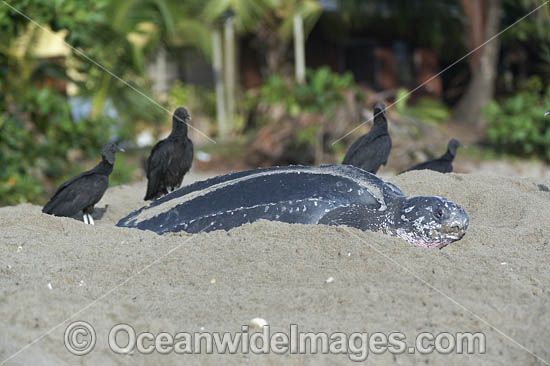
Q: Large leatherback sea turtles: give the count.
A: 1